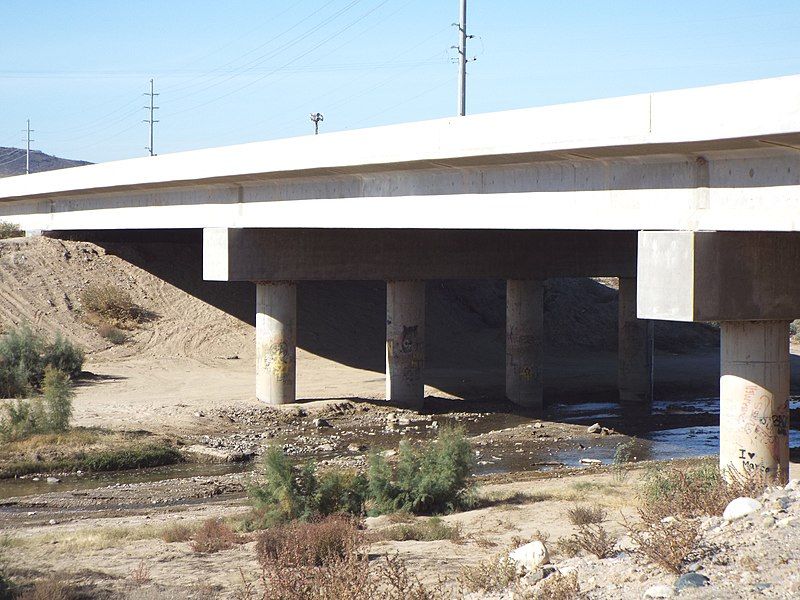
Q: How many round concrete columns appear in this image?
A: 5